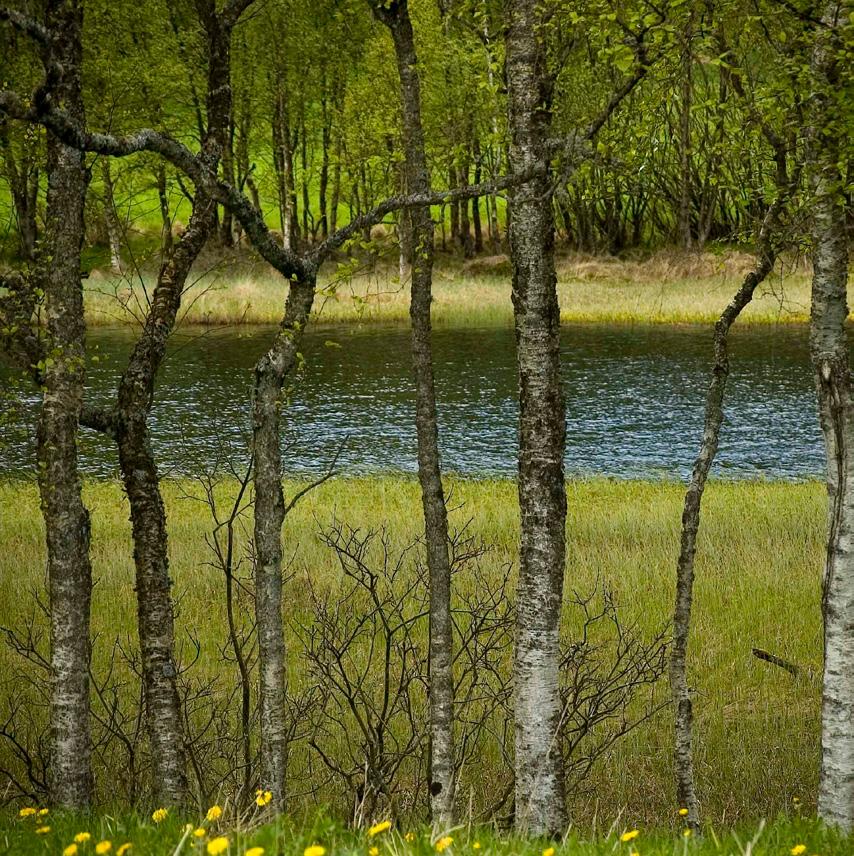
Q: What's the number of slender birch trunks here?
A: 7